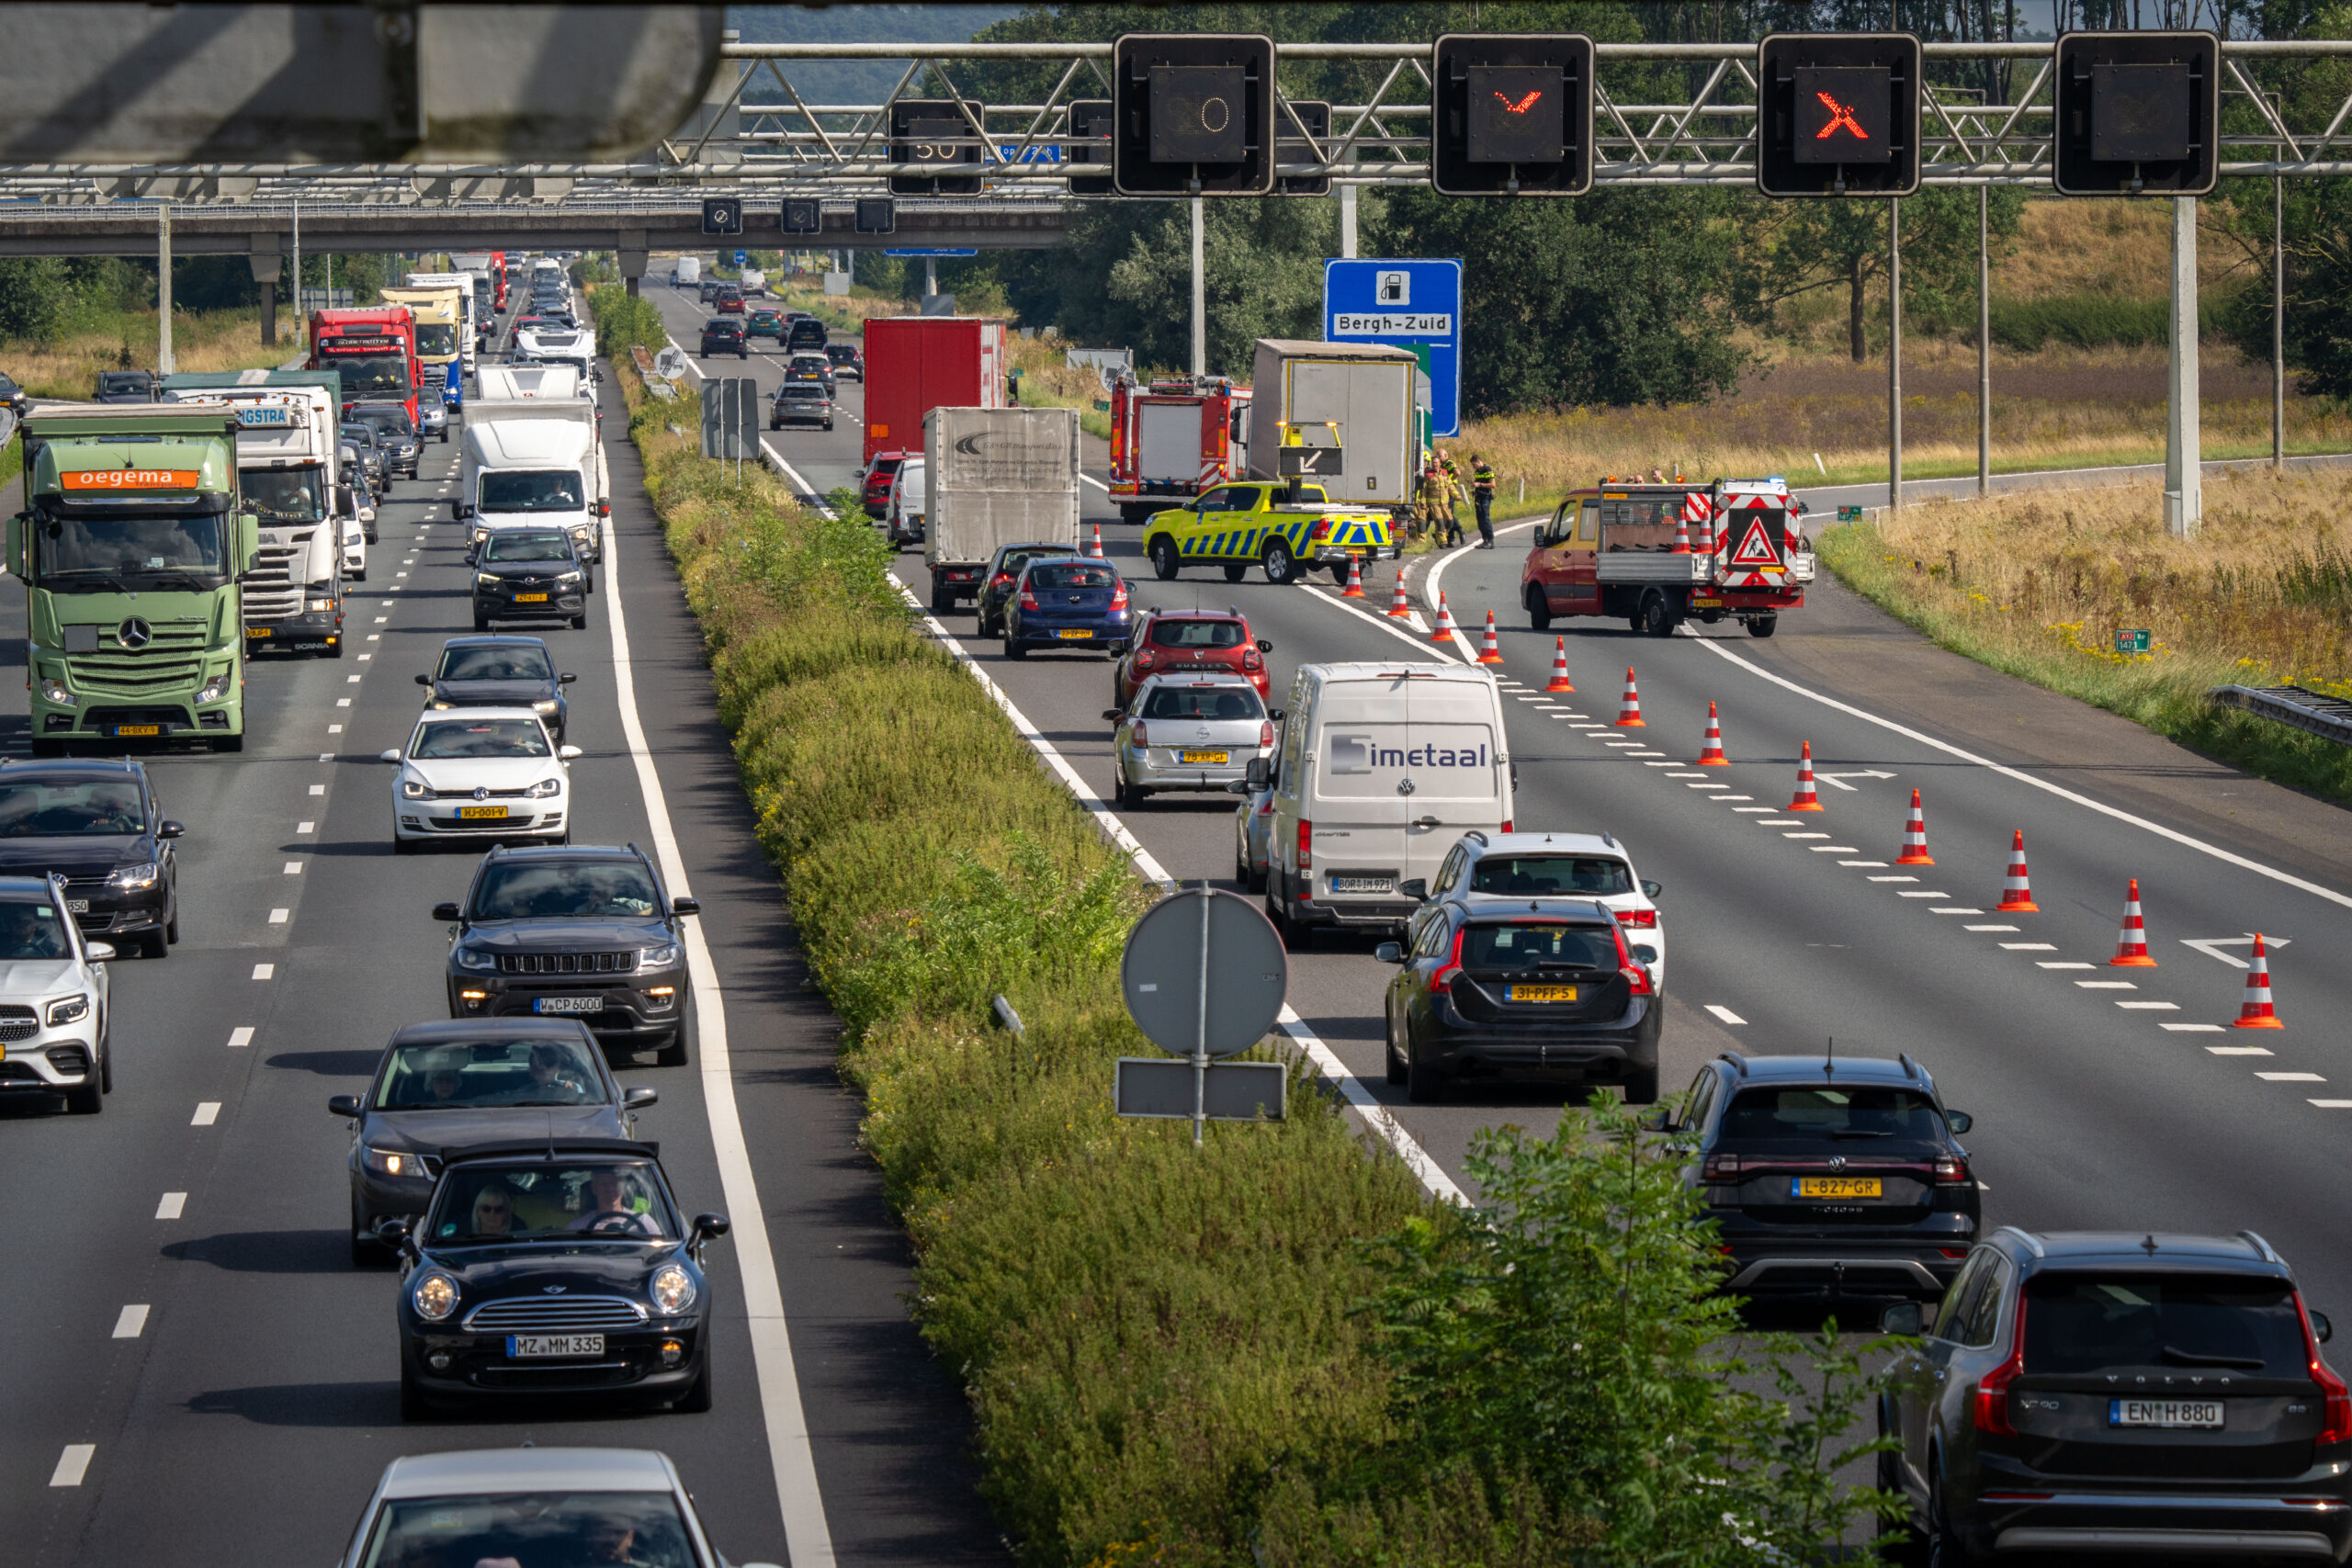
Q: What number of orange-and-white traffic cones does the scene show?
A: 15